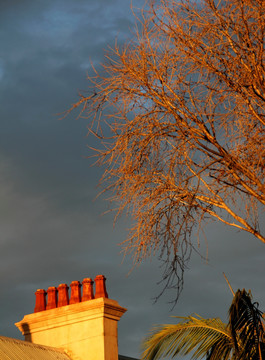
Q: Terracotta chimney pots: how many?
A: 6